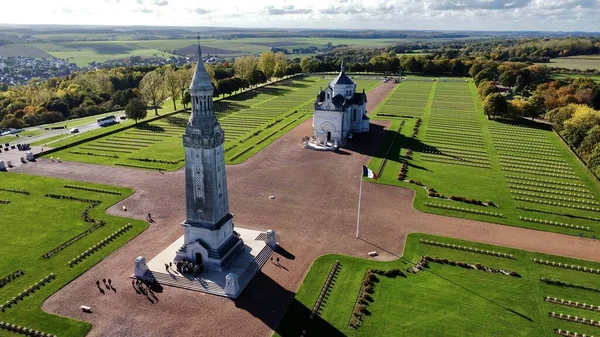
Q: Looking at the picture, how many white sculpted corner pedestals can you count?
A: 3